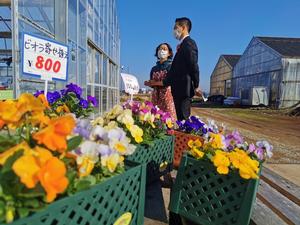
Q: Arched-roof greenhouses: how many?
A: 2